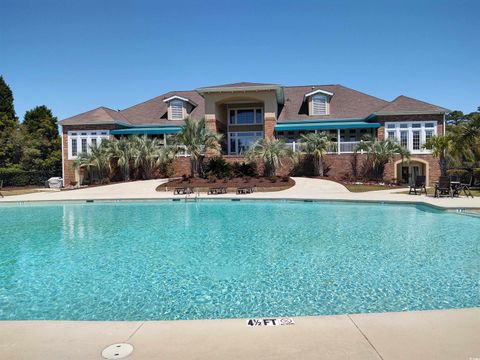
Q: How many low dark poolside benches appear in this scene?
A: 3